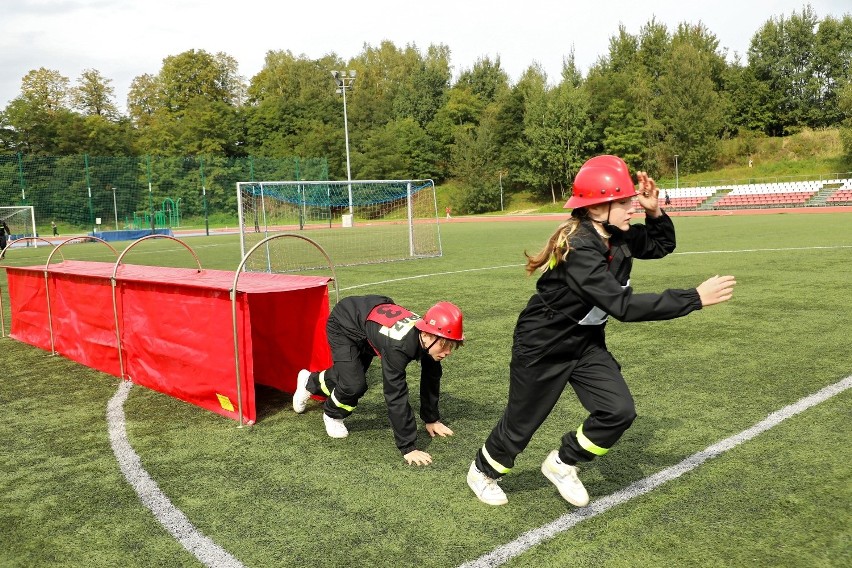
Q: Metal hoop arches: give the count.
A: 4